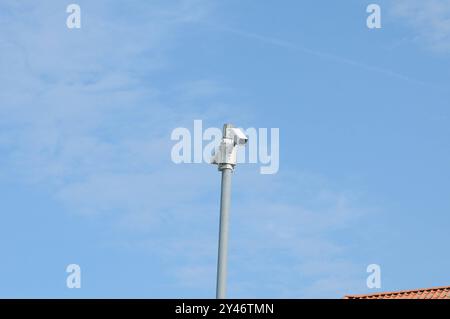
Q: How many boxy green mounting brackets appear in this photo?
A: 0